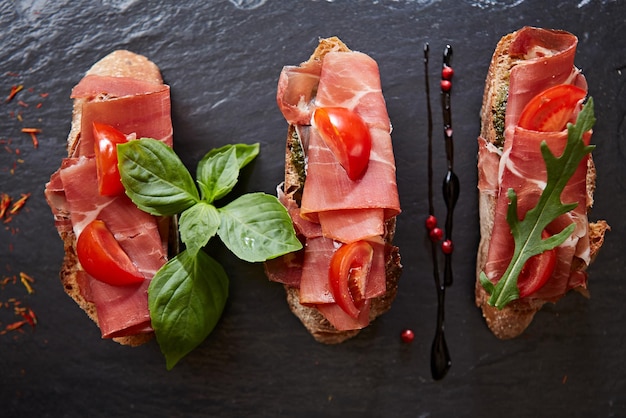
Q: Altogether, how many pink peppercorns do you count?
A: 6